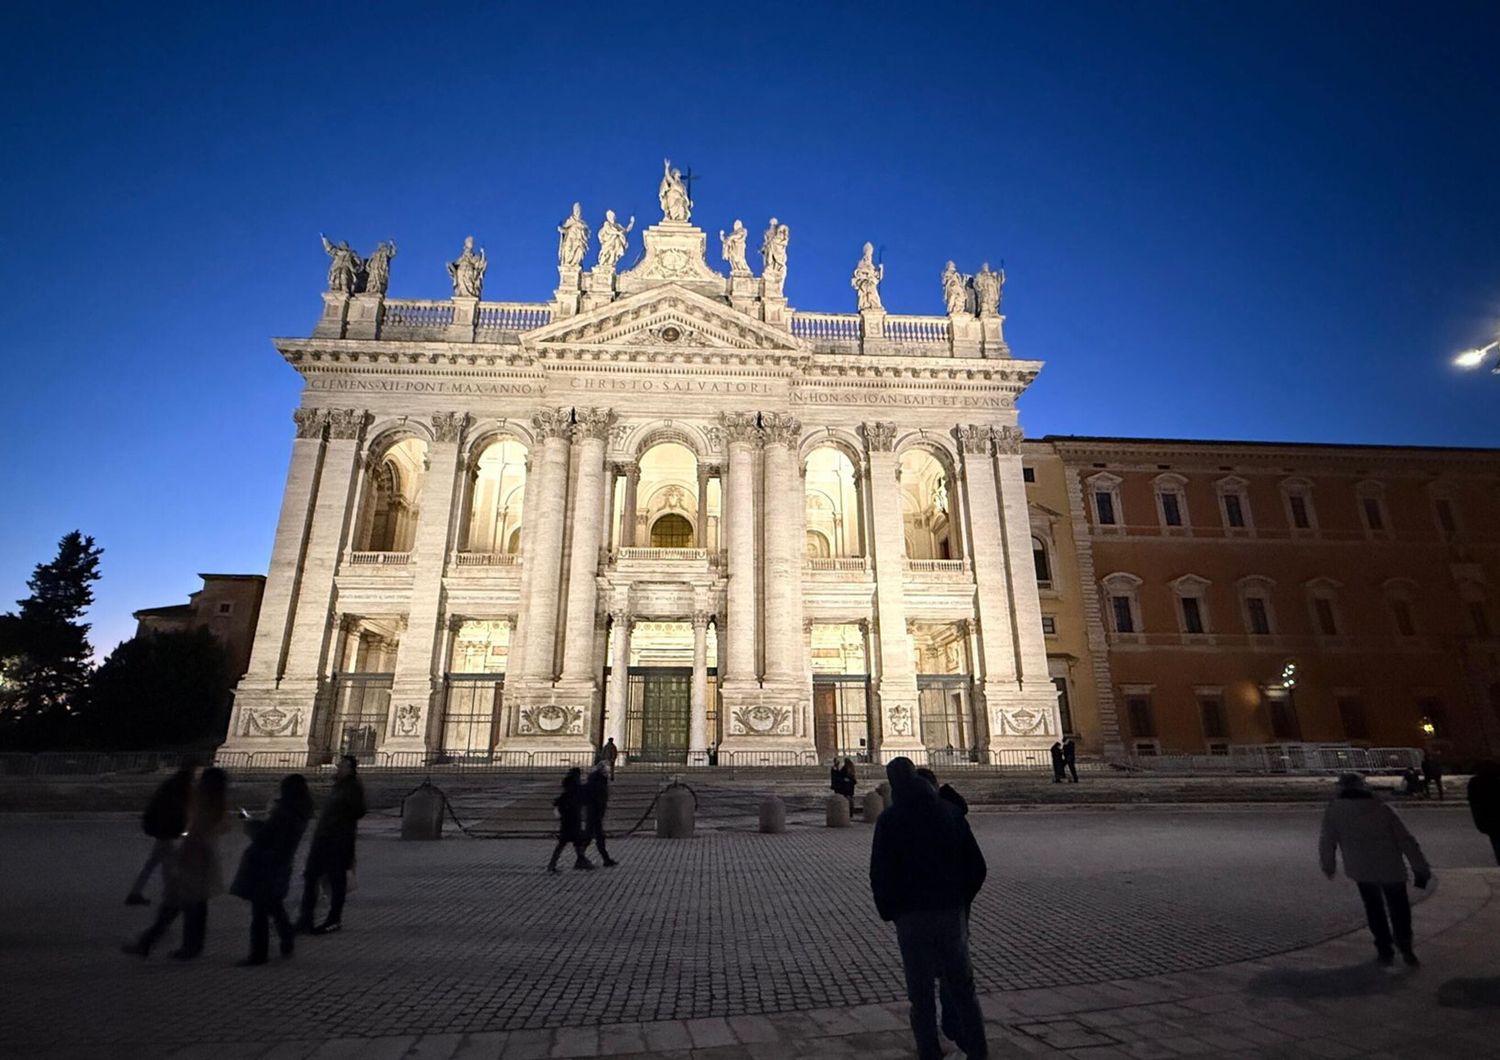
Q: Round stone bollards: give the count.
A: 6